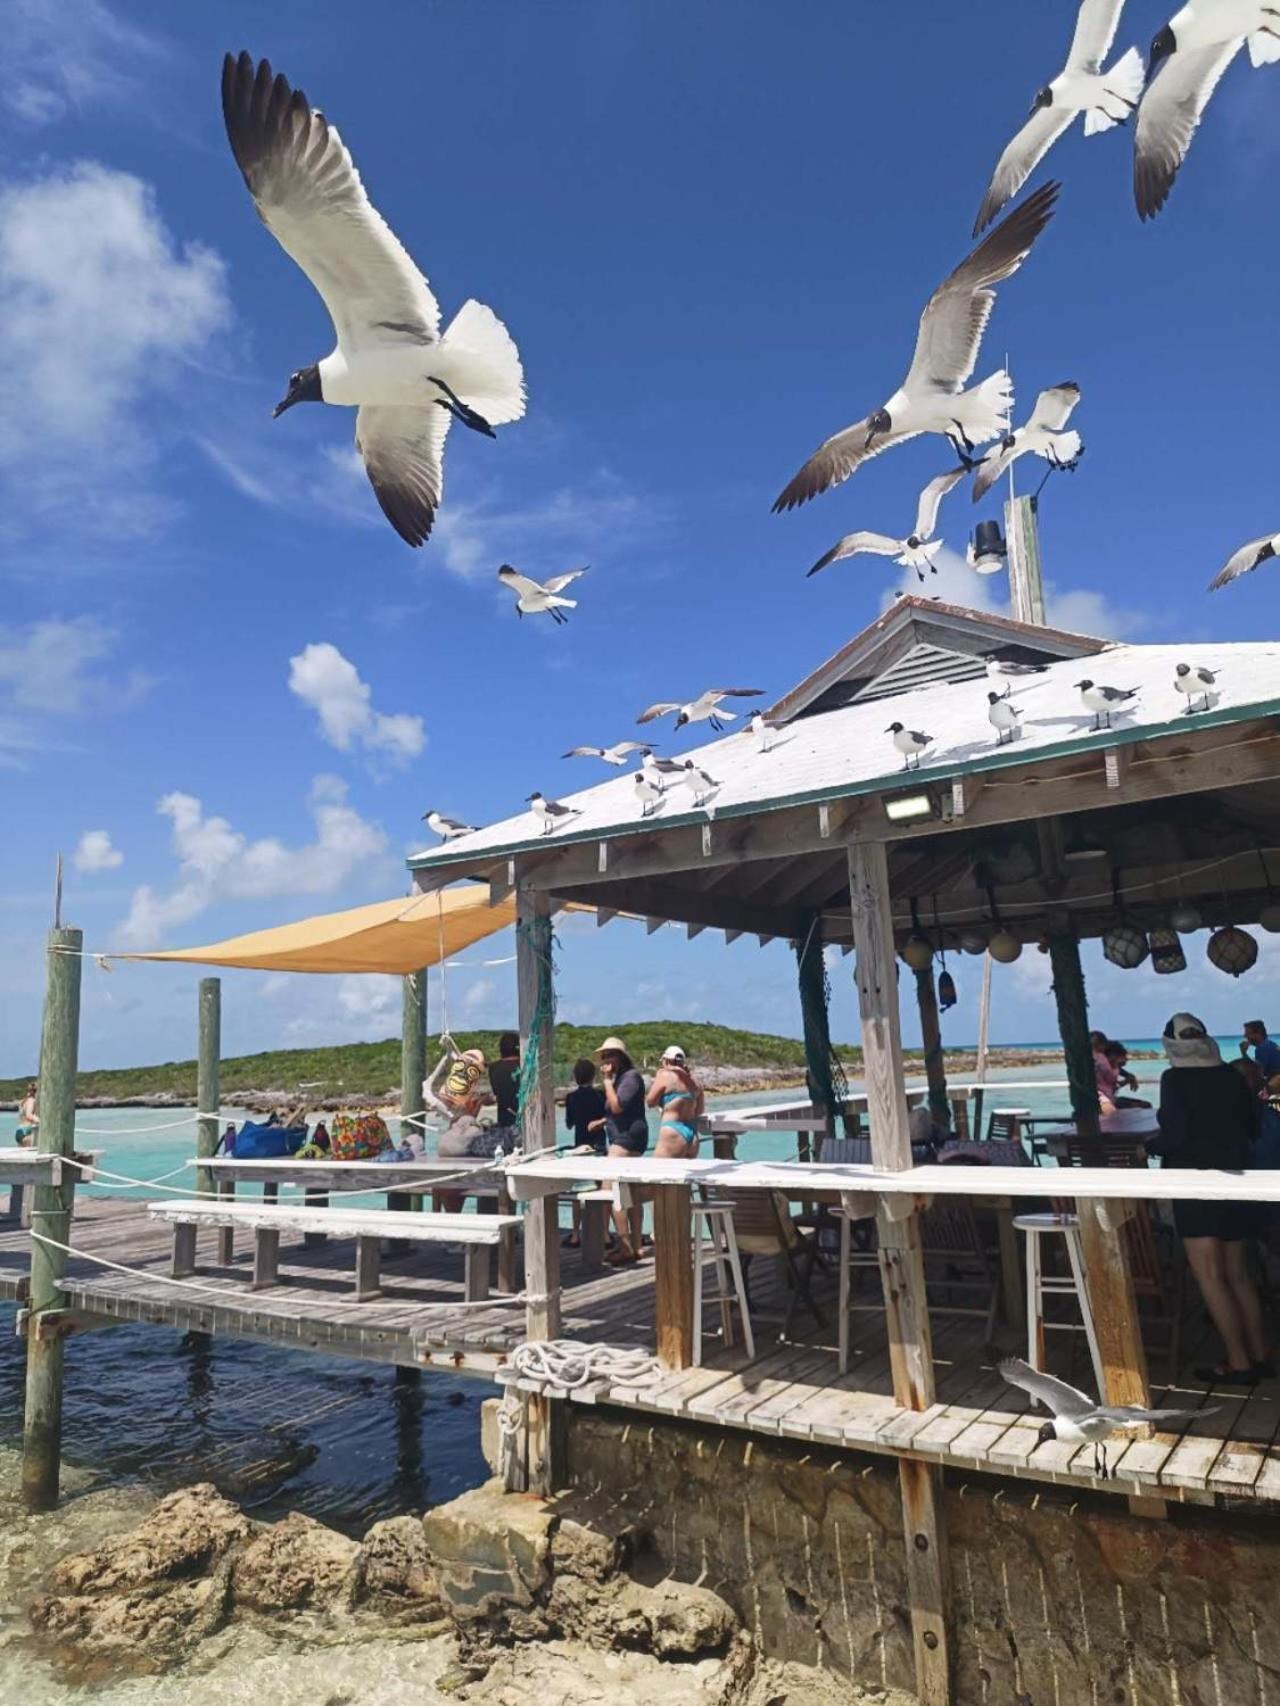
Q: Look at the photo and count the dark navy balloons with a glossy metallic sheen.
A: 0